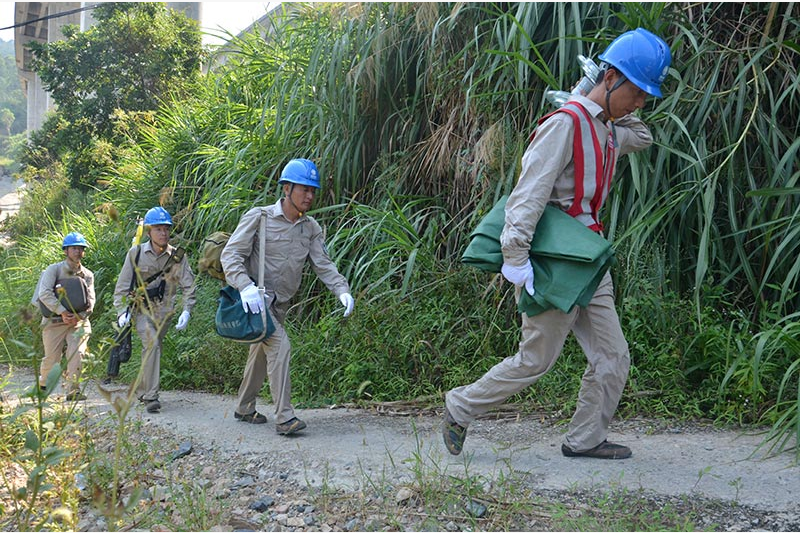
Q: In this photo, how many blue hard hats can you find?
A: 4